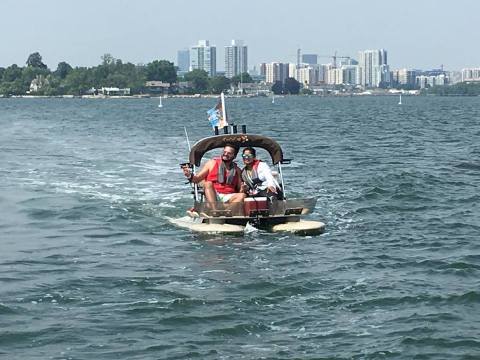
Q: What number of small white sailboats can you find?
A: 3